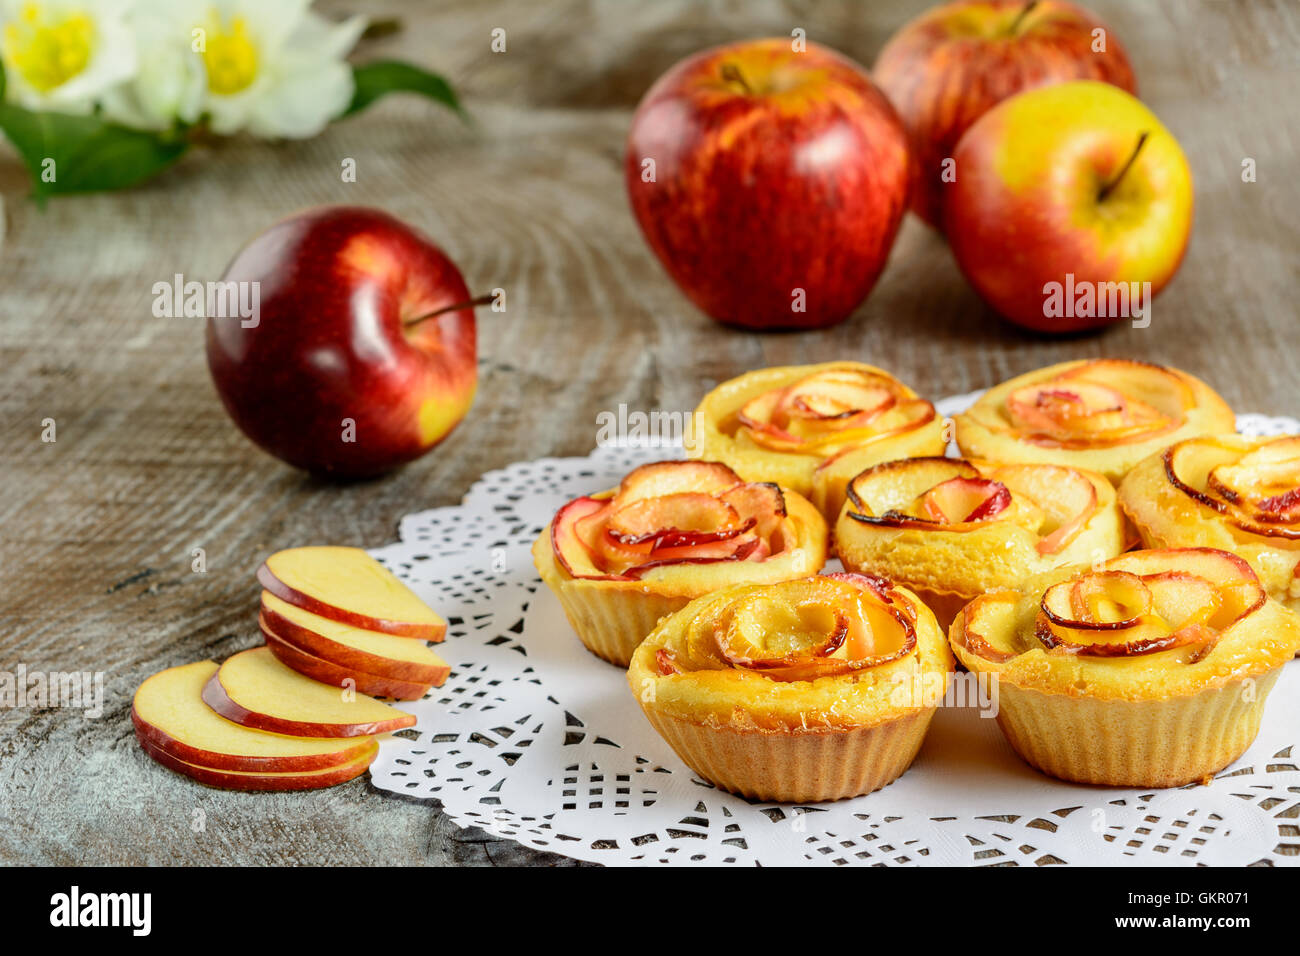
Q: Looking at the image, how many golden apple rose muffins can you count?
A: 7